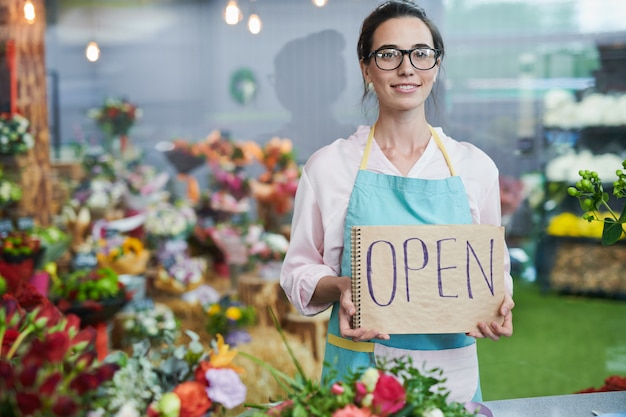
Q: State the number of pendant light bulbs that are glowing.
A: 5